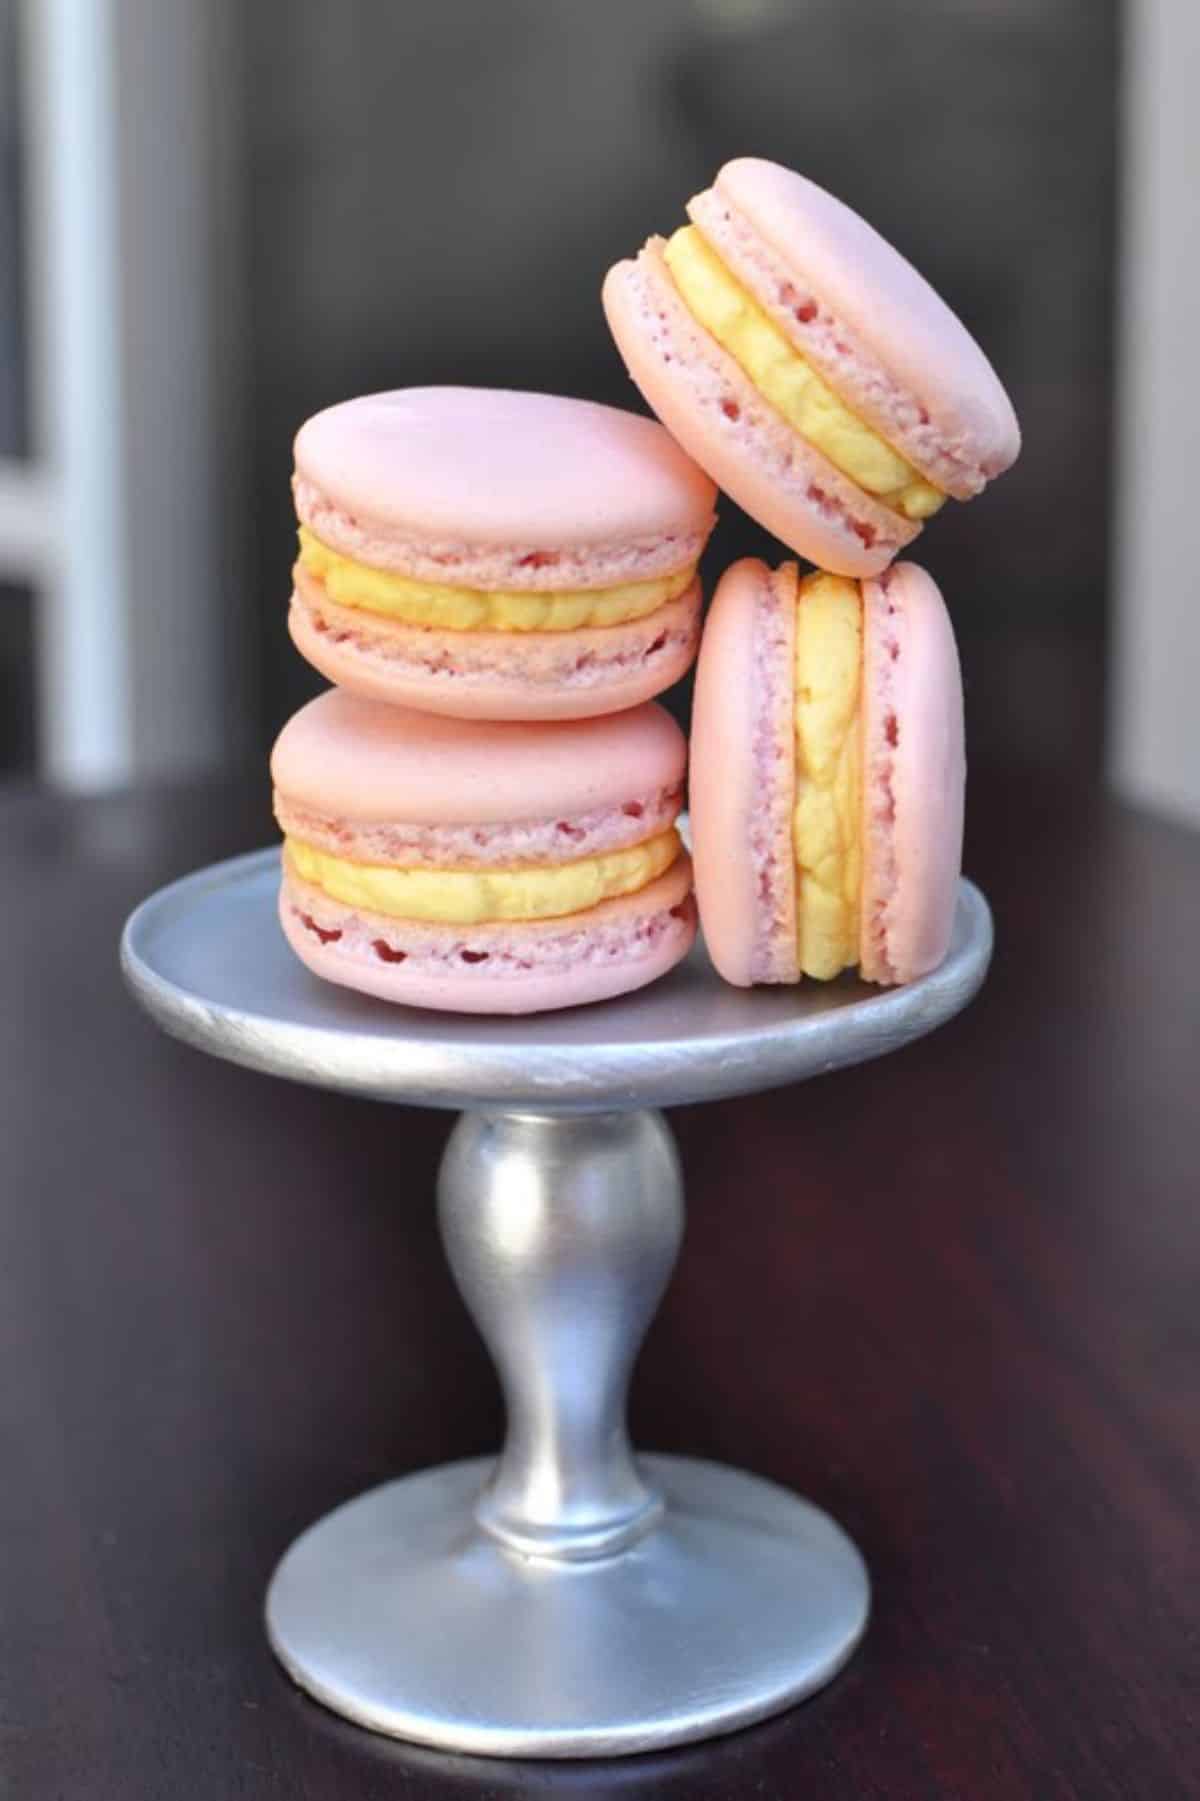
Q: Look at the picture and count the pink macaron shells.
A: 8